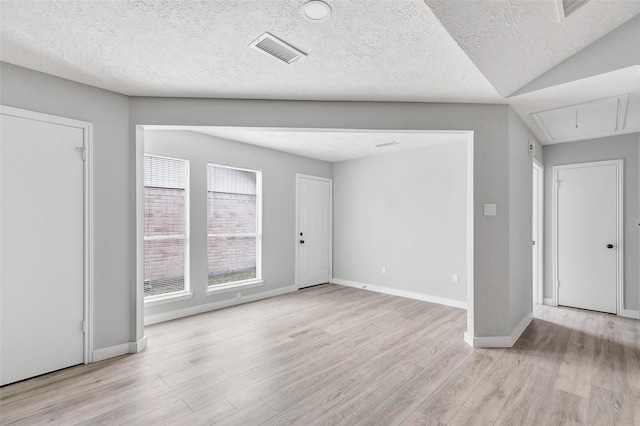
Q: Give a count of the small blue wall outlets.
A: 0